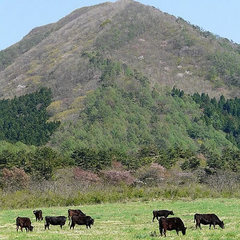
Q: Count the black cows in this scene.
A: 8